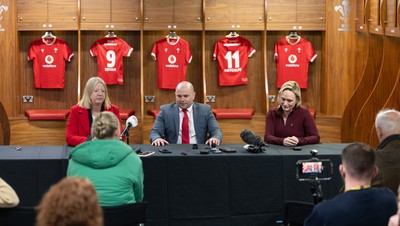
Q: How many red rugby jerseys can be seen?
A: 5